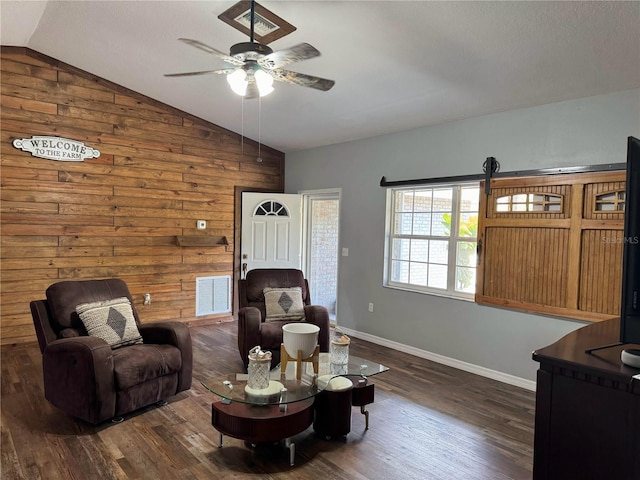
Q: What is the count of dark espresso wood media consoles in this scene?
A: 1